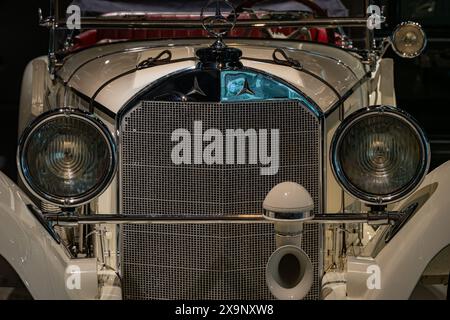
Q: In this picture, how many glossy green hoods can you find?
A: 0